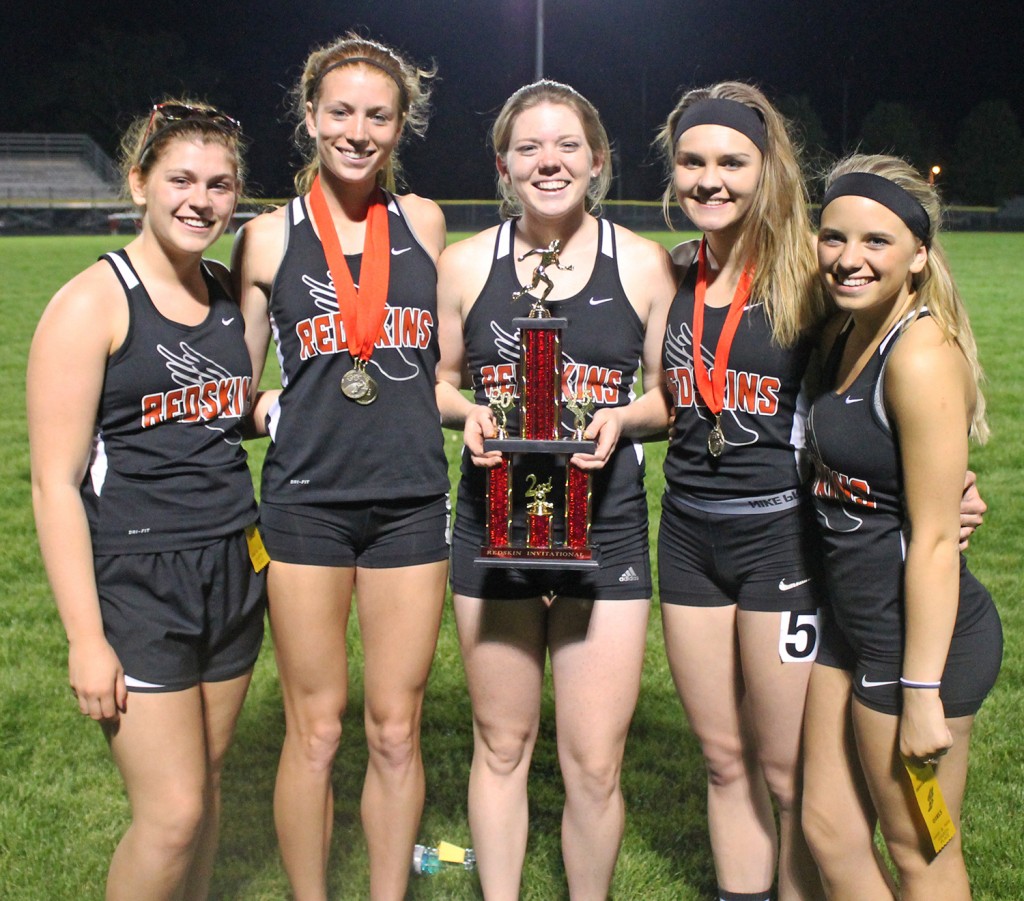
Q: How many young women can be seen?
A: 5